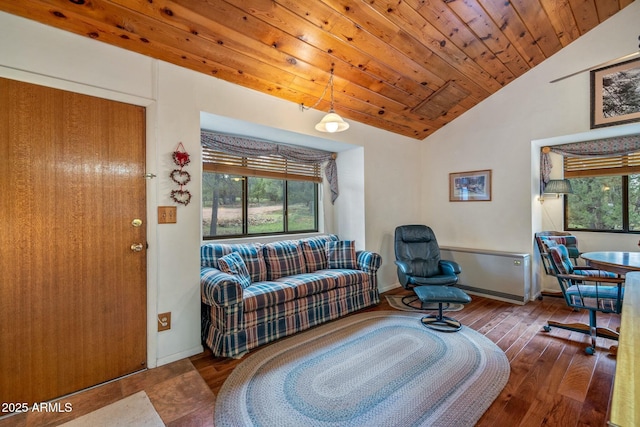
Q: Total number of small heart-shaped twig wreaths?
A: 3